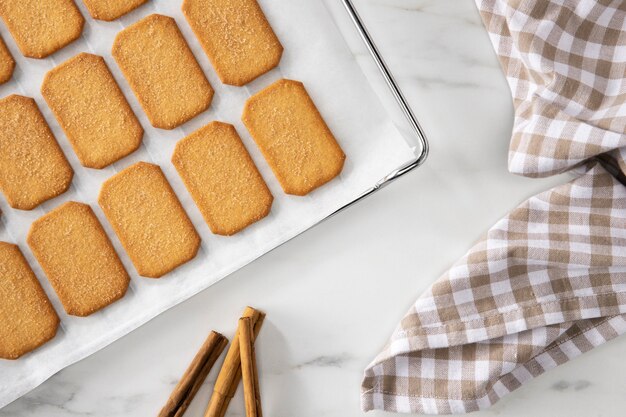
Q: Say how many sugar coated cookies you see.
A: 12